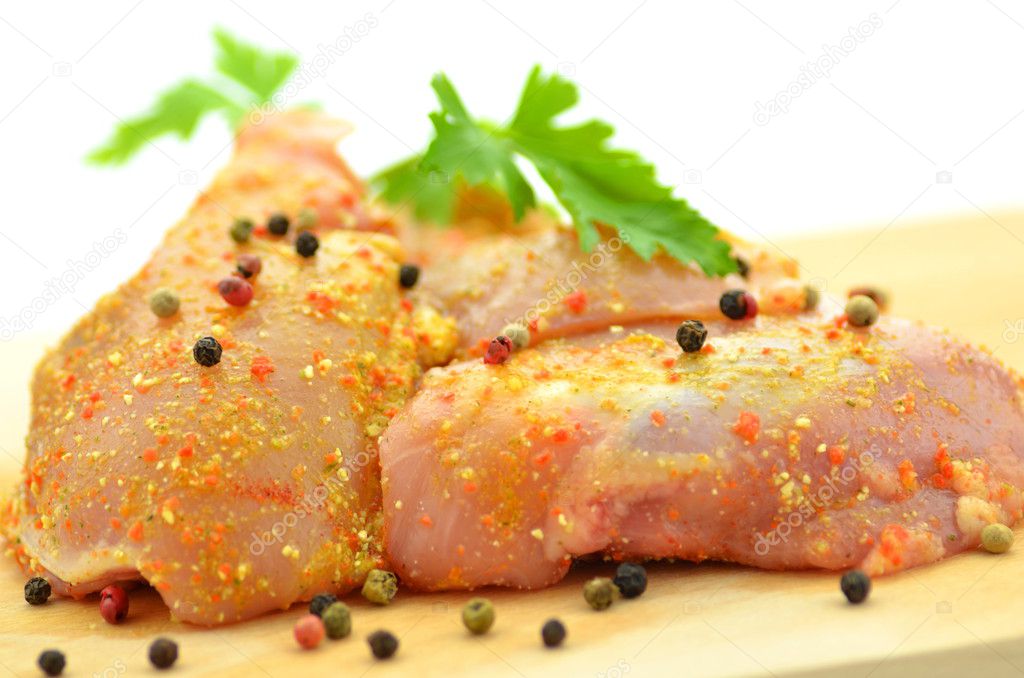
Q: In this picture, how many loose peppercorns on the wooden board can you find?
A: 15